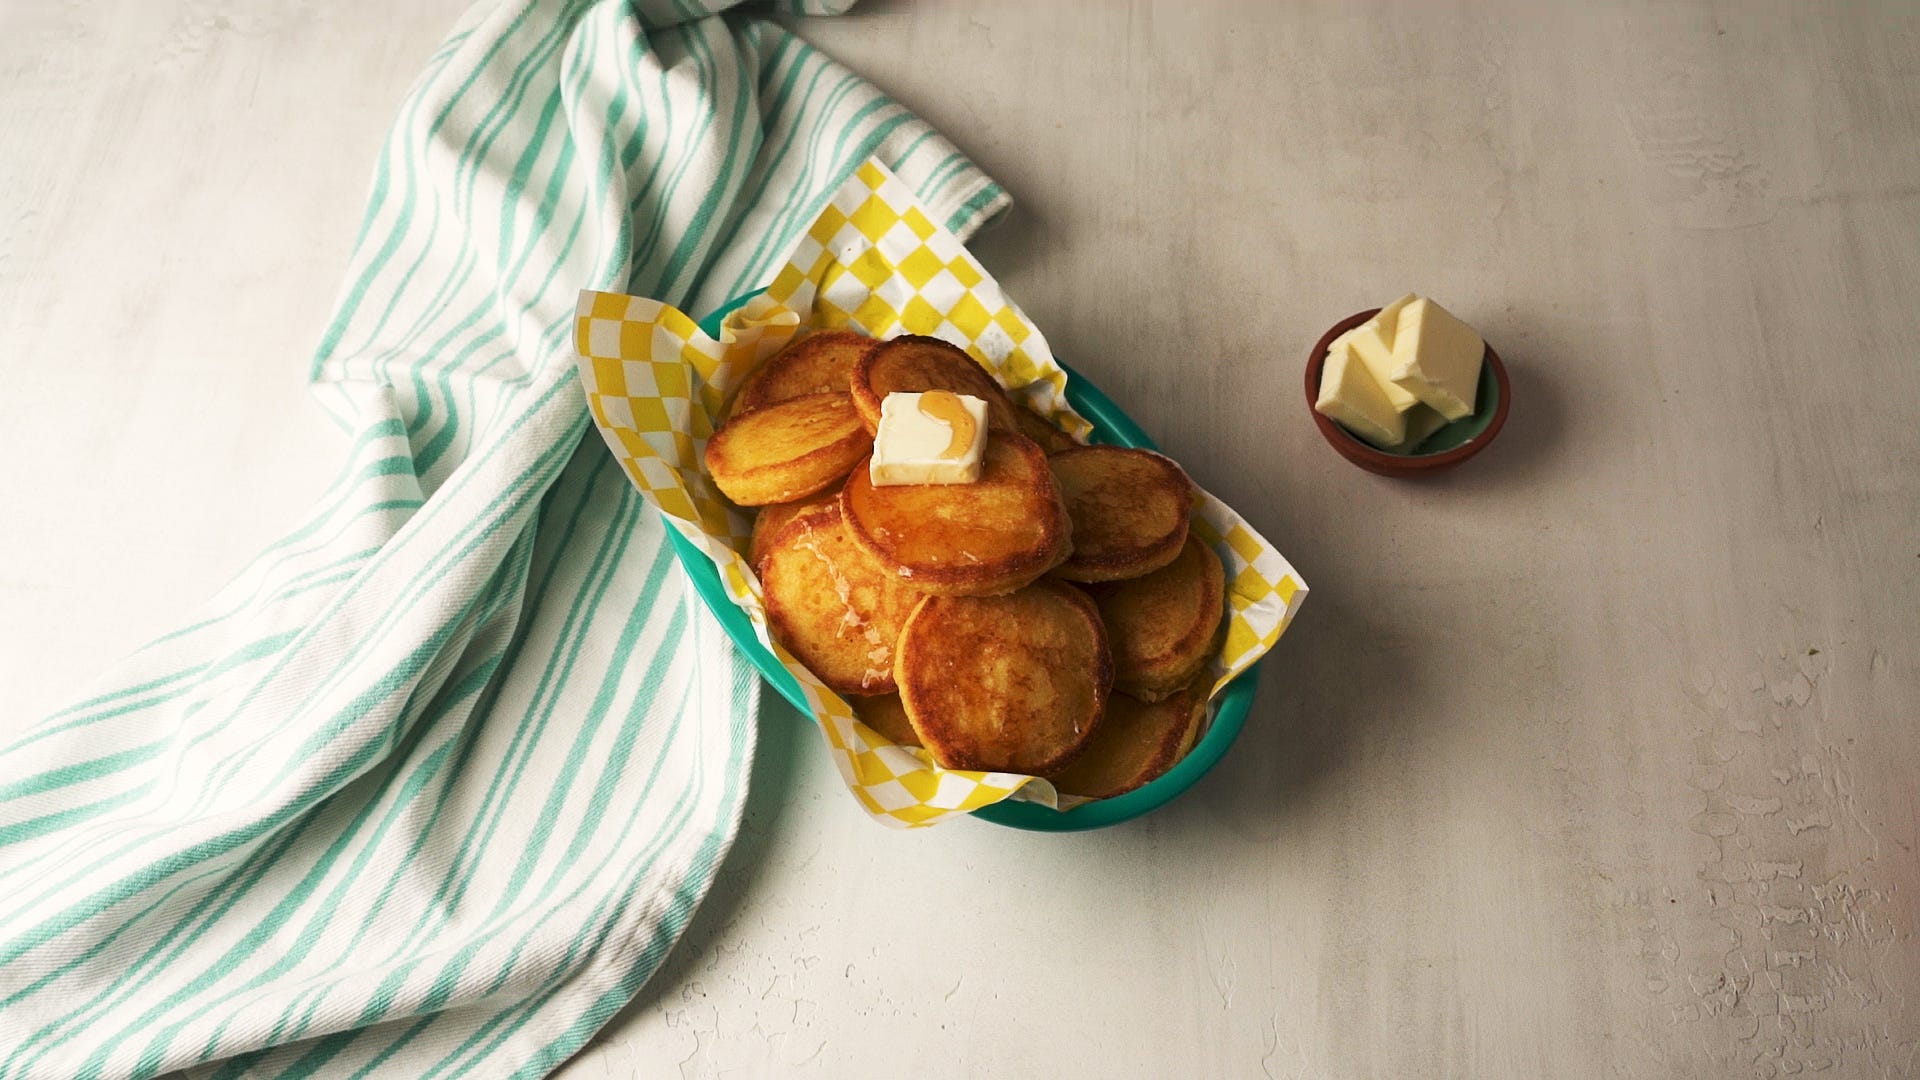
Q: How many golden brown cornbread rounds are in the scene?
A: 12